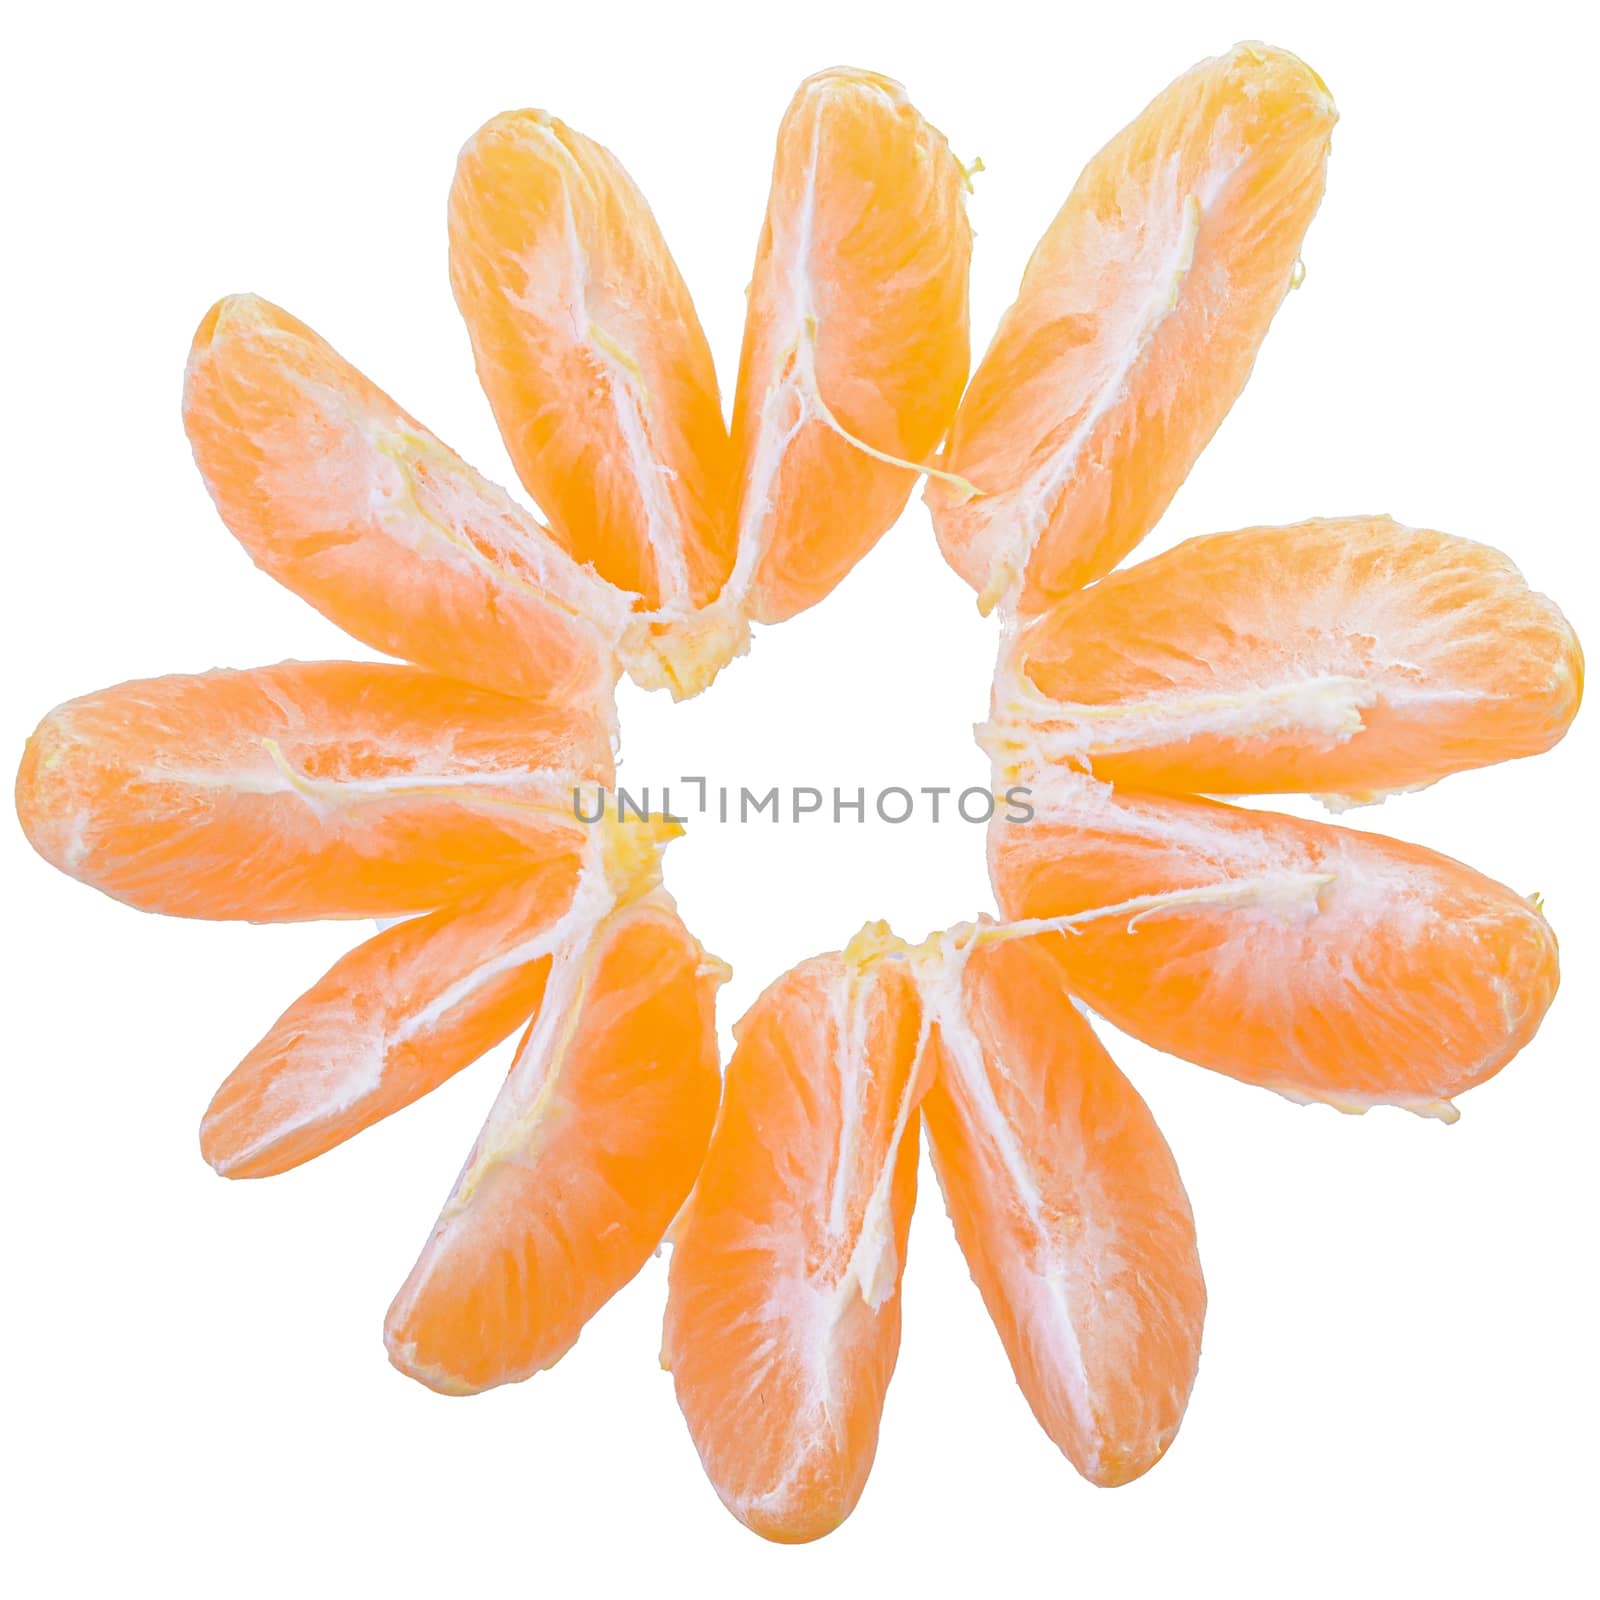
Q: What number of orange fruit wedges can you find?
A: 11